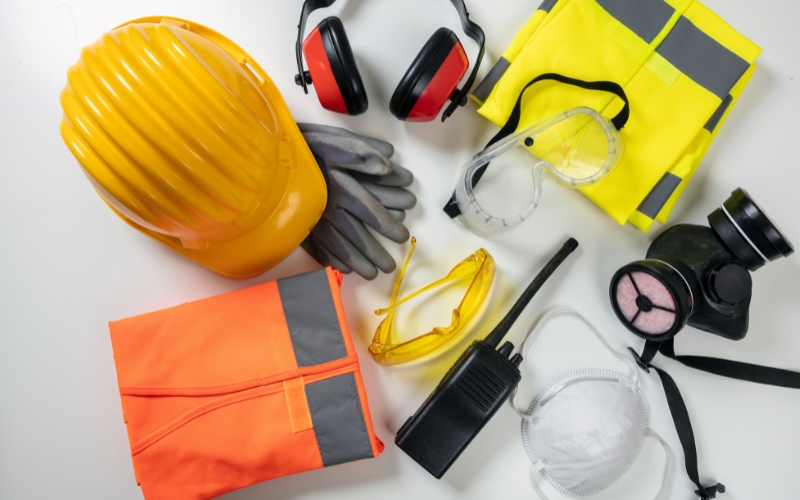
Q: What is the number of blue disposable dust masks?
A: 0